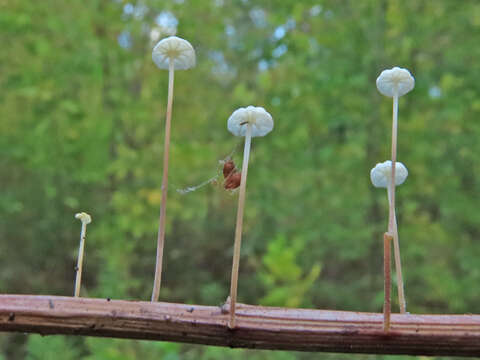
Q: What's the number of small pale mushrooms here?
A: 5